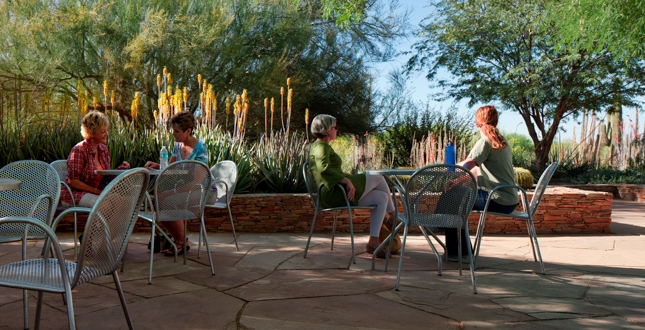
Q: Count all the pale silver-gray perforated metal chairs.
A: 8